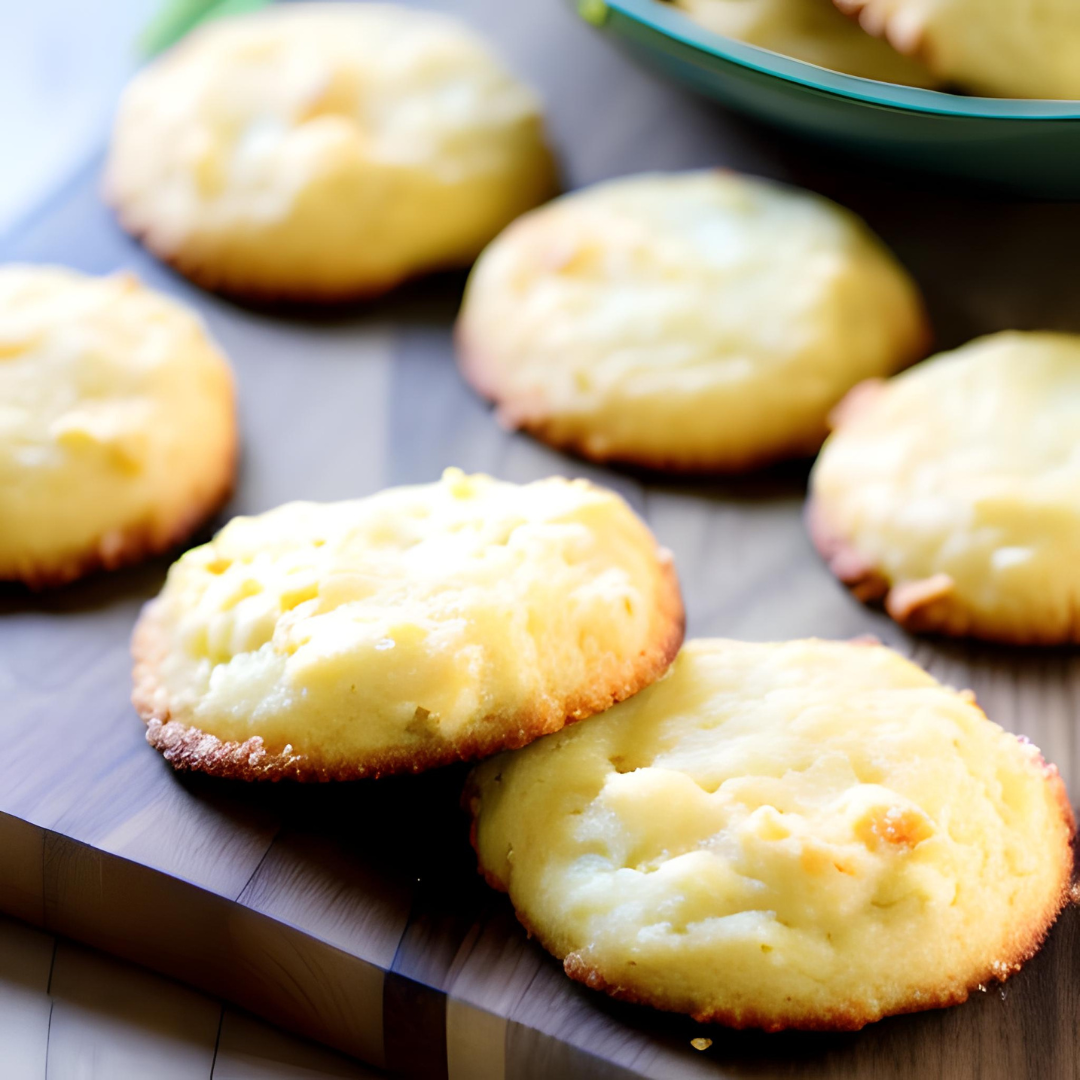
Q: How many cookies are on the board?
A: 6